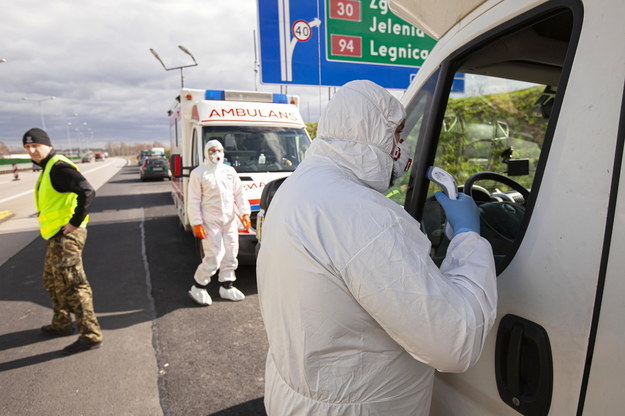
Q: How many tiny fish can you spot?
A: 0